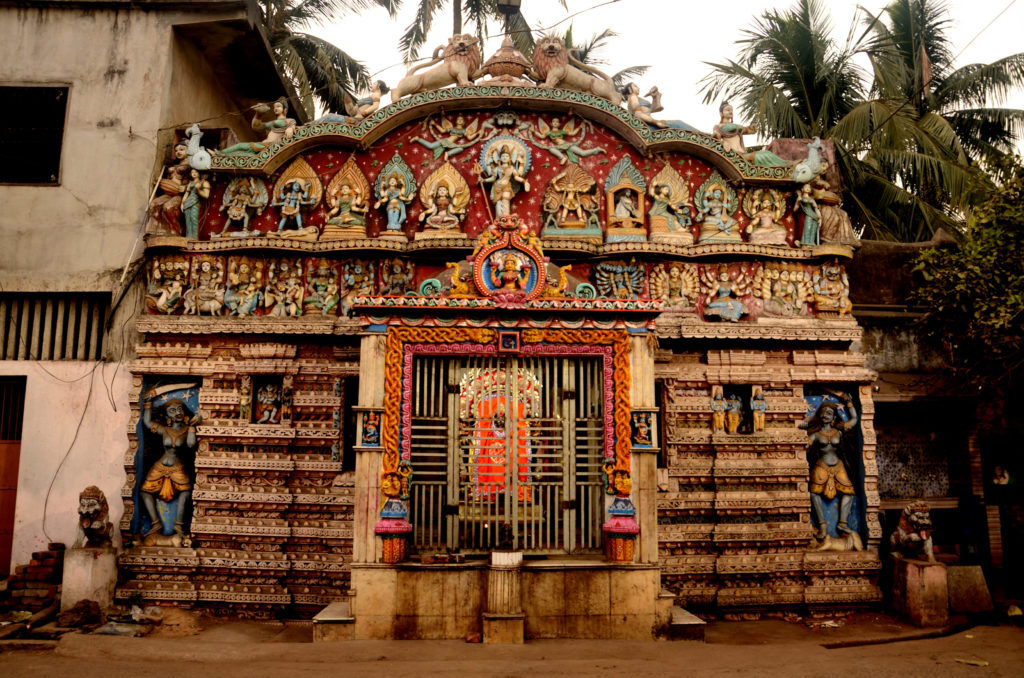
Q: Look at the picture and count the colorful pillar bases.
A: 2